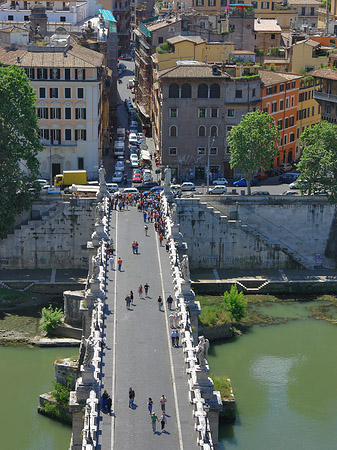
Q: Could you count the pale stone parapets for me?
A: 2